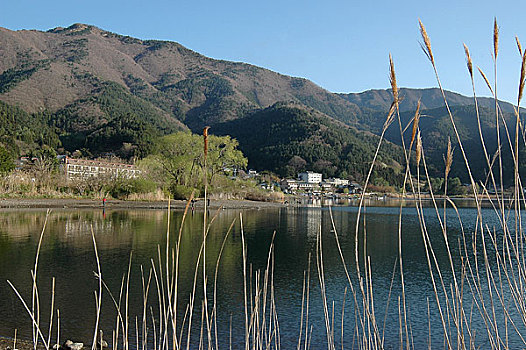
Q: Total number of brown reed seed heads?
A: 12